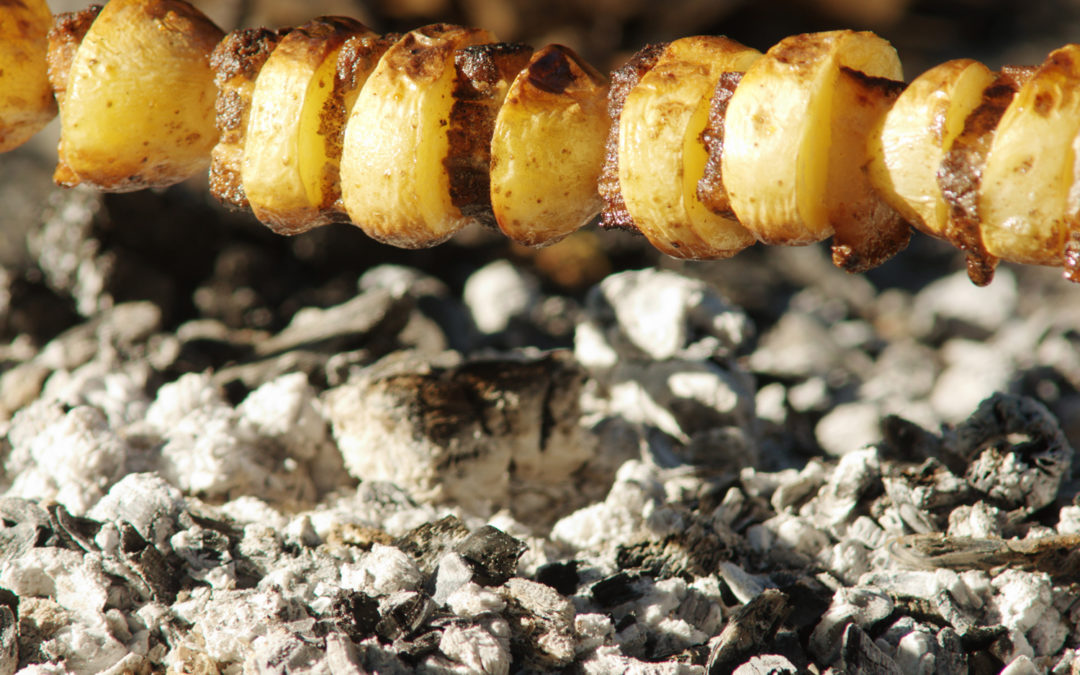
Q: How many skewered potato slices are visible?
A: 9